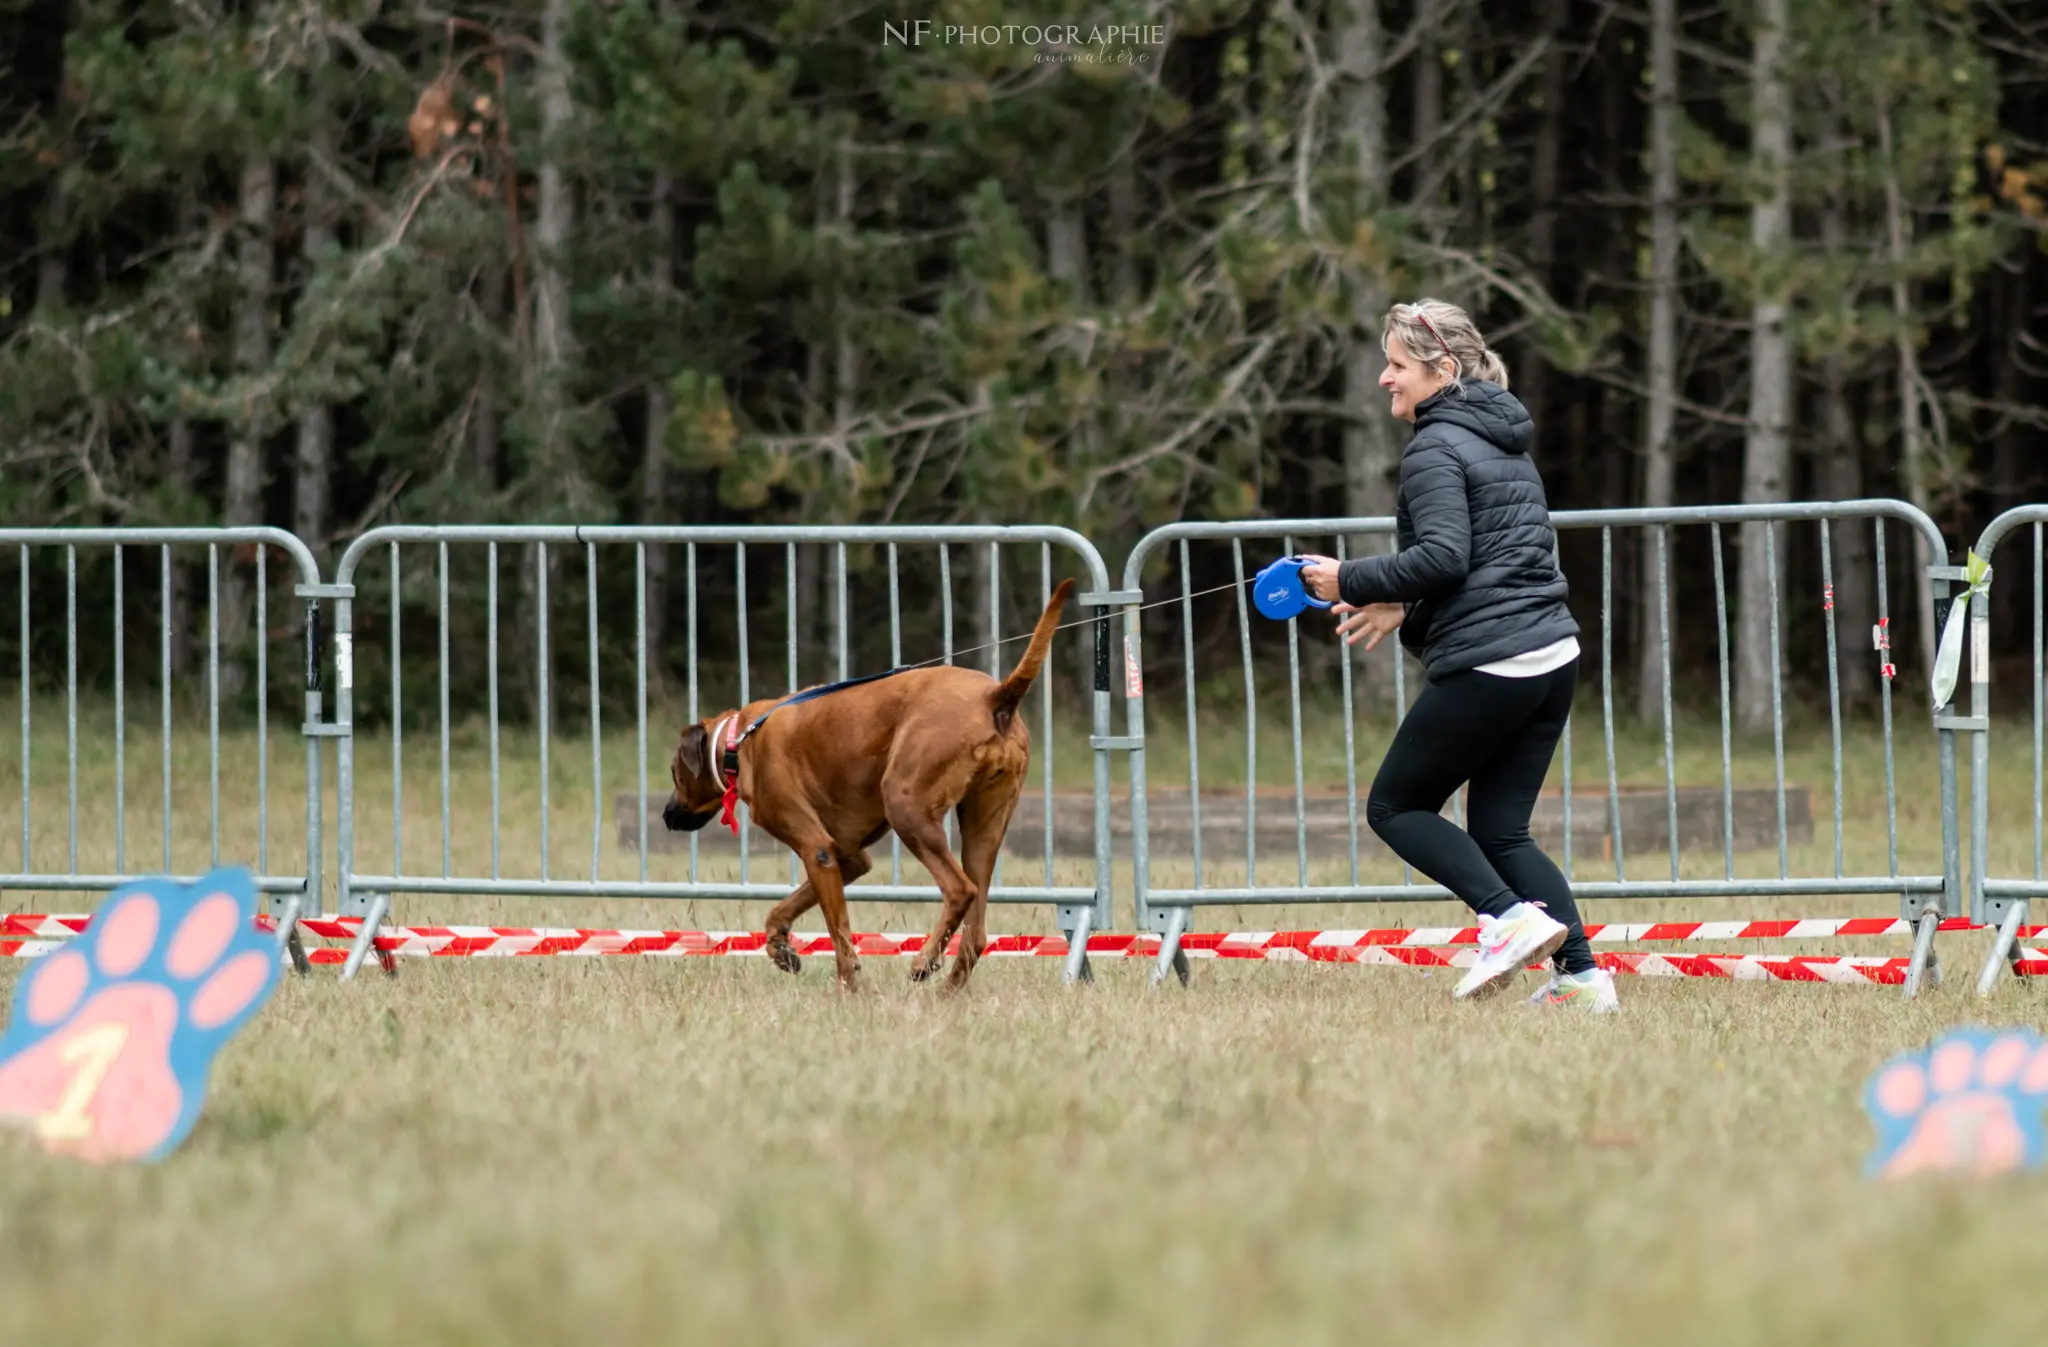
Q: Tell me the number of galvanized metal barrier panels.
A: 4